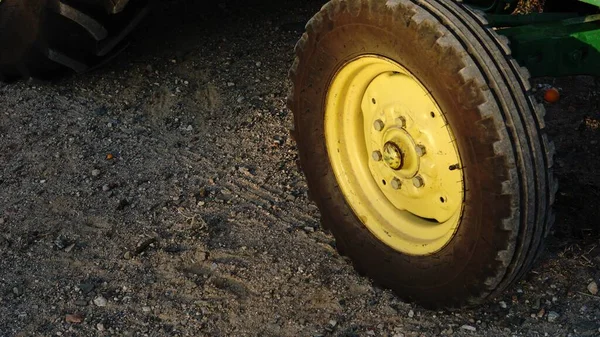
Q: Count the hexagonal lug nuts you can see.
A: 6